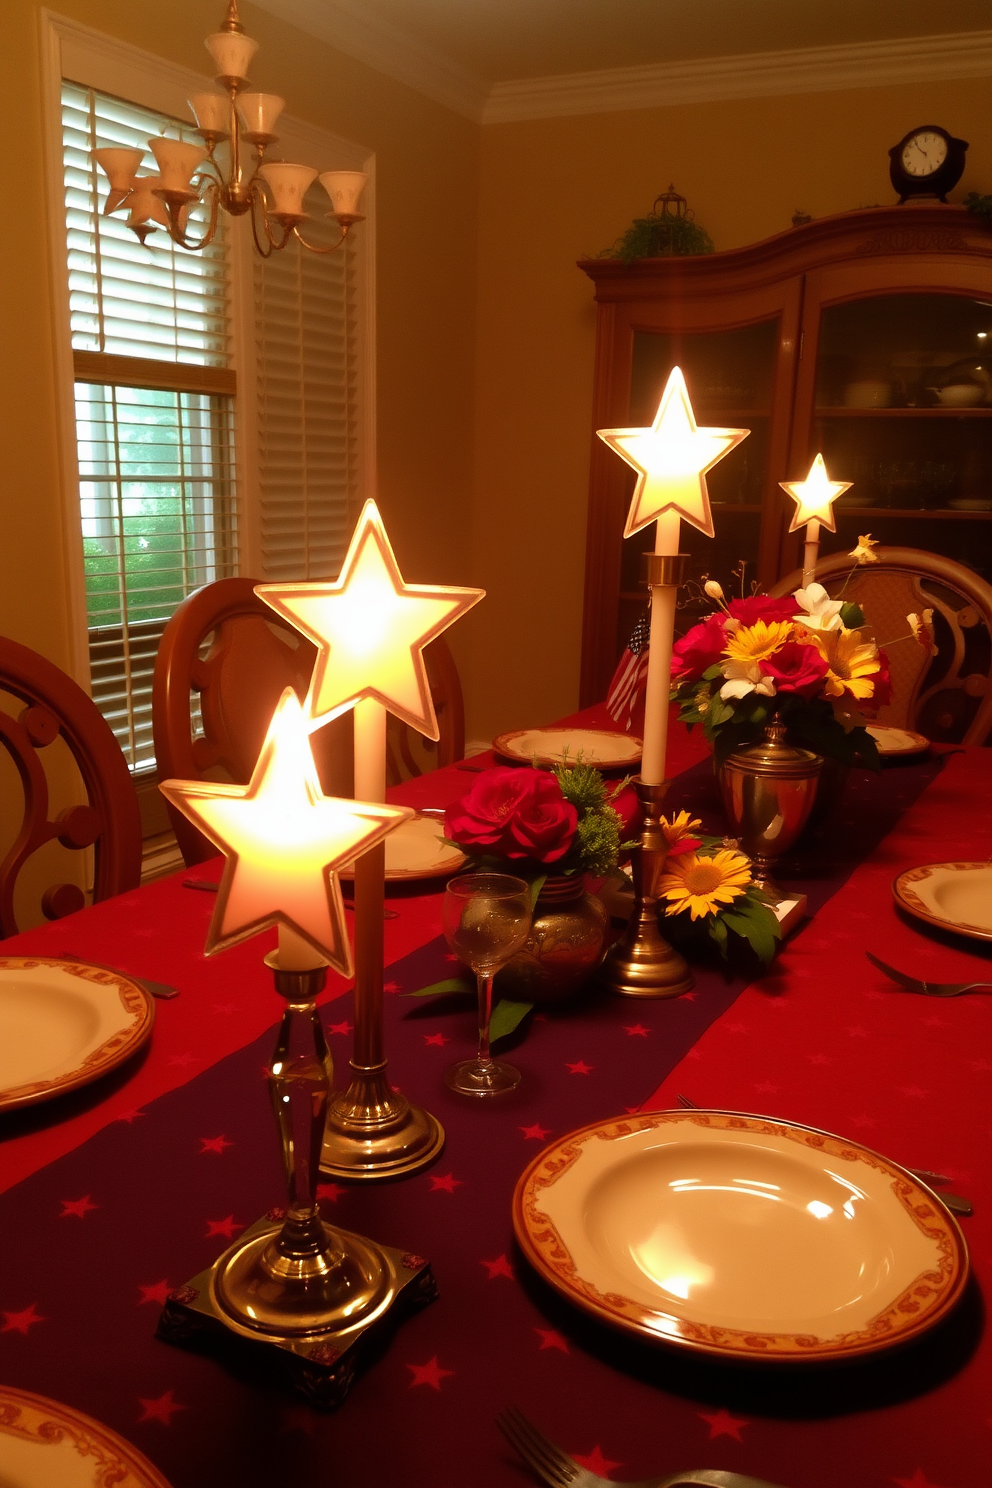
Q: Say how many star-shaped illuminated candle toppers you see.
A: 4